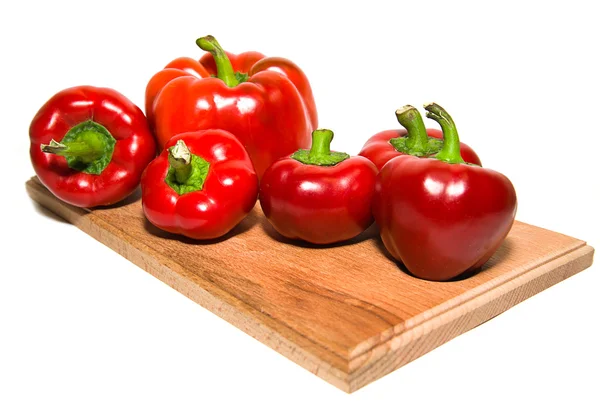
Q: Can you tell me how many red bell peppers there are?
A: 6